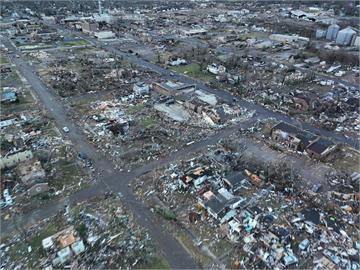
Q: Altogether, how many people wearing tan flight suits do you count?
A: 0